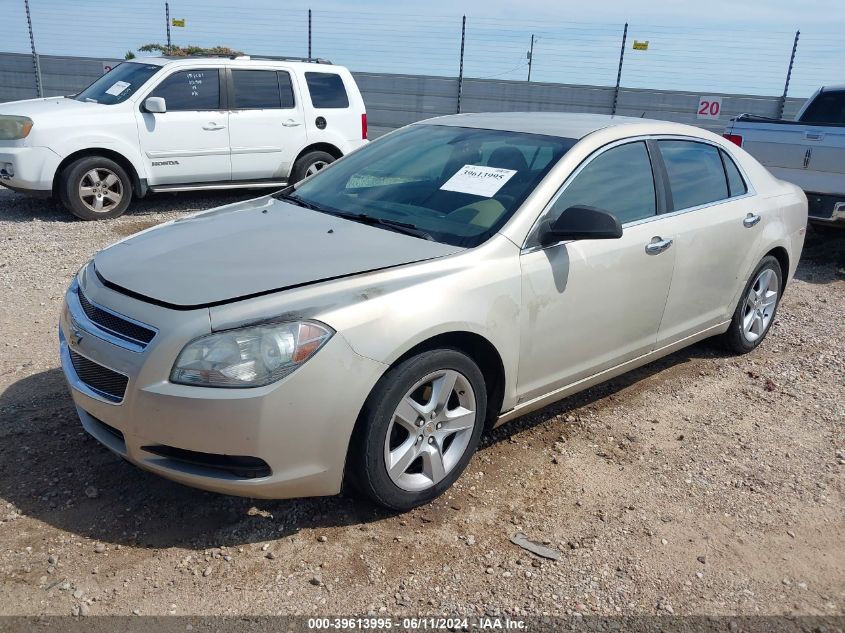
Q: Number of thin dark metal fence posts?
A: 6